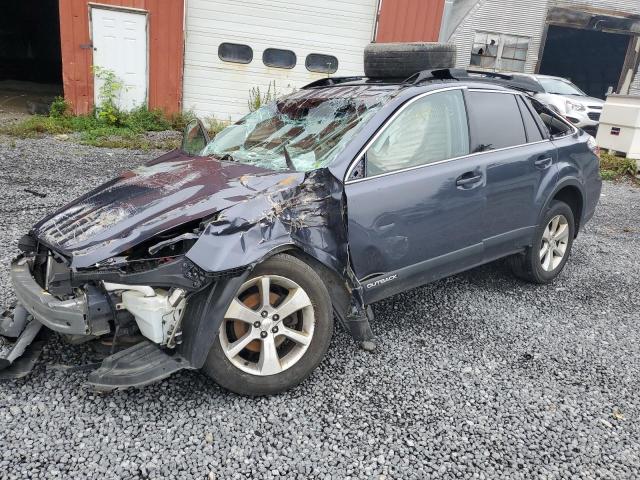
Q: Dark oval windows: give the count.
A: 3